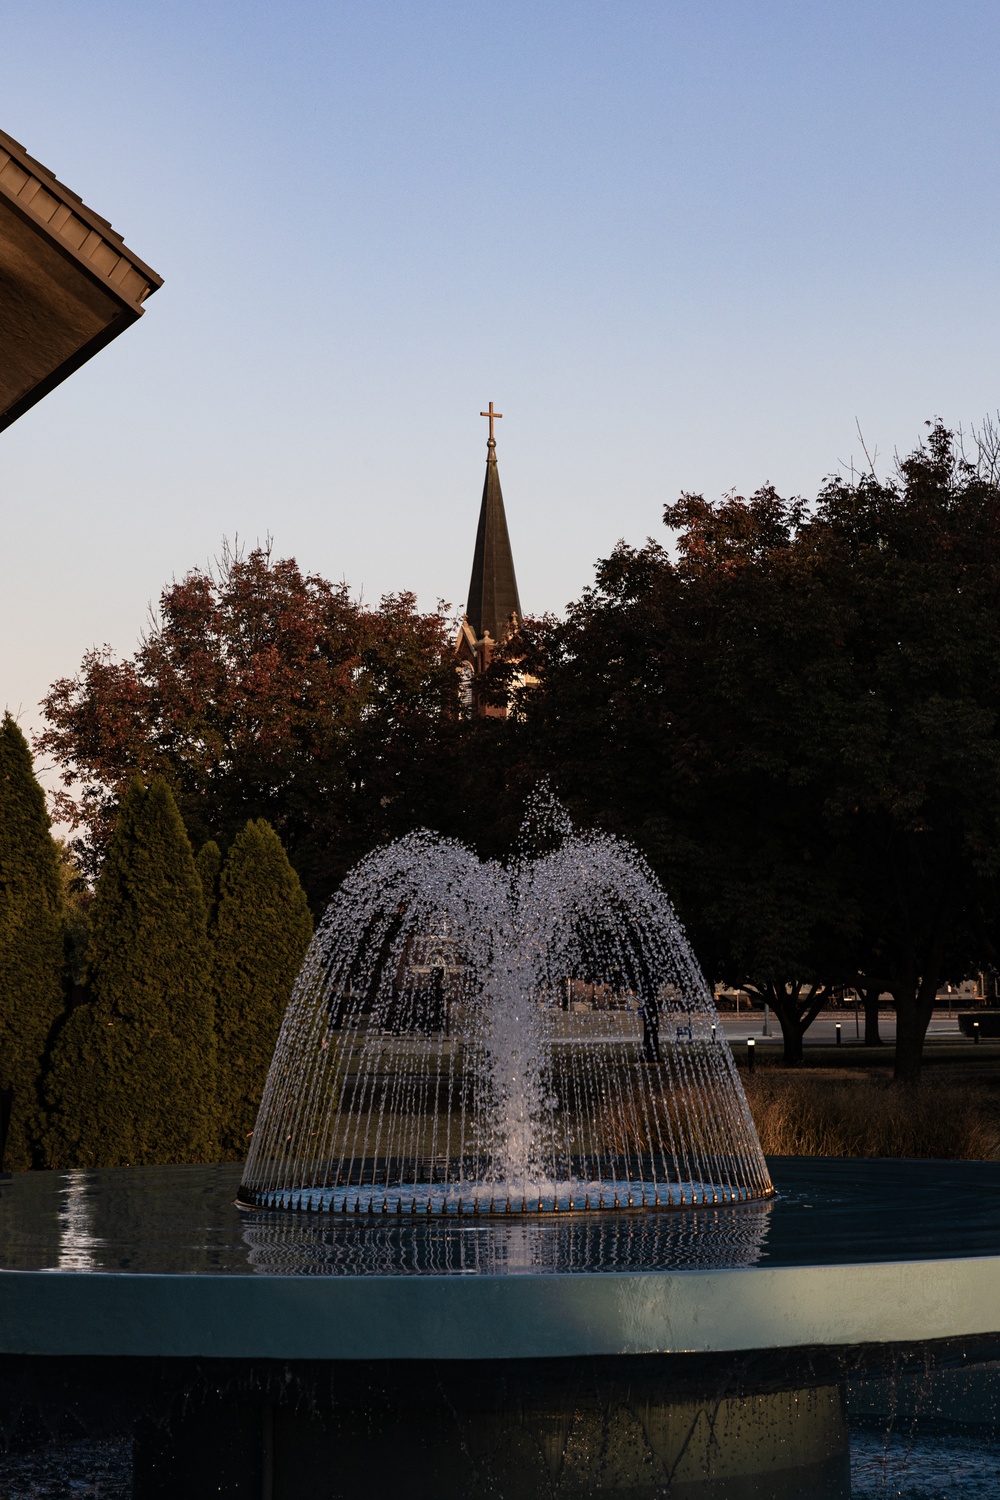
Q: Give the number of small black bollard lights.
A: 4